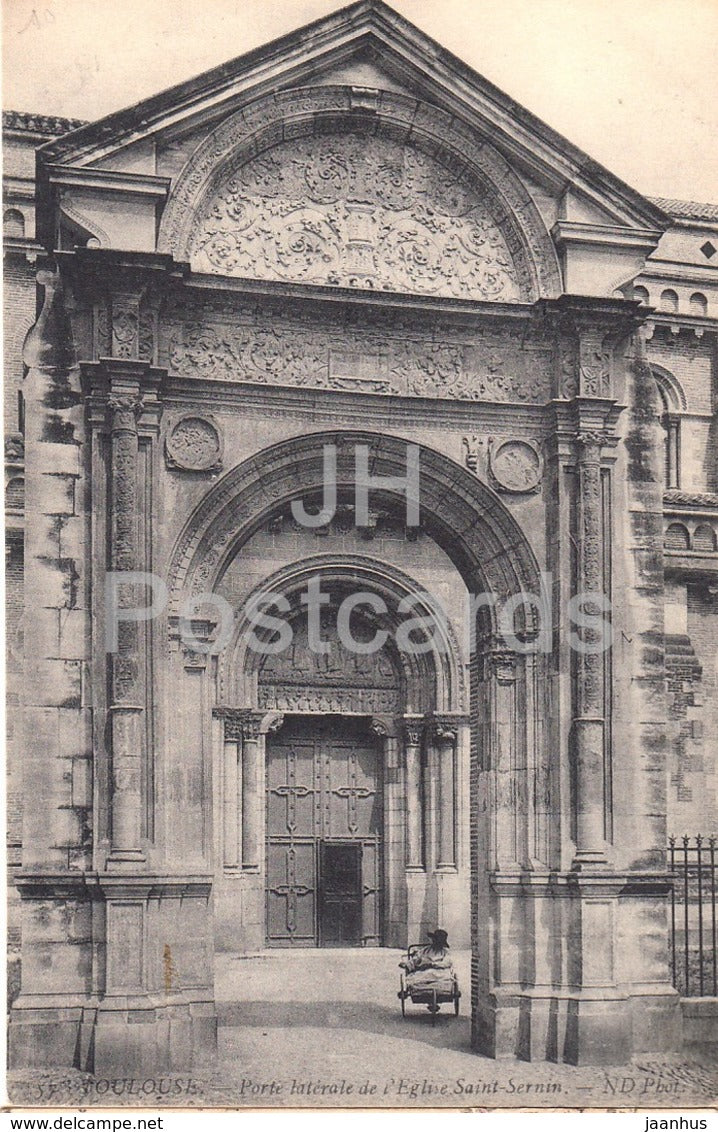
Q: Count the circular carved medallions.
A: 2